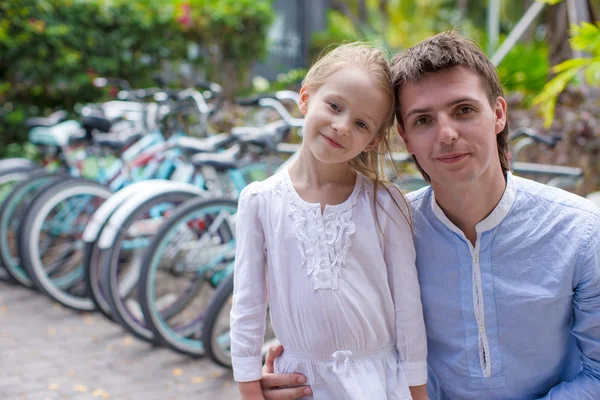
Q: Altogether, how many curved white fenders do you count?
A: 2